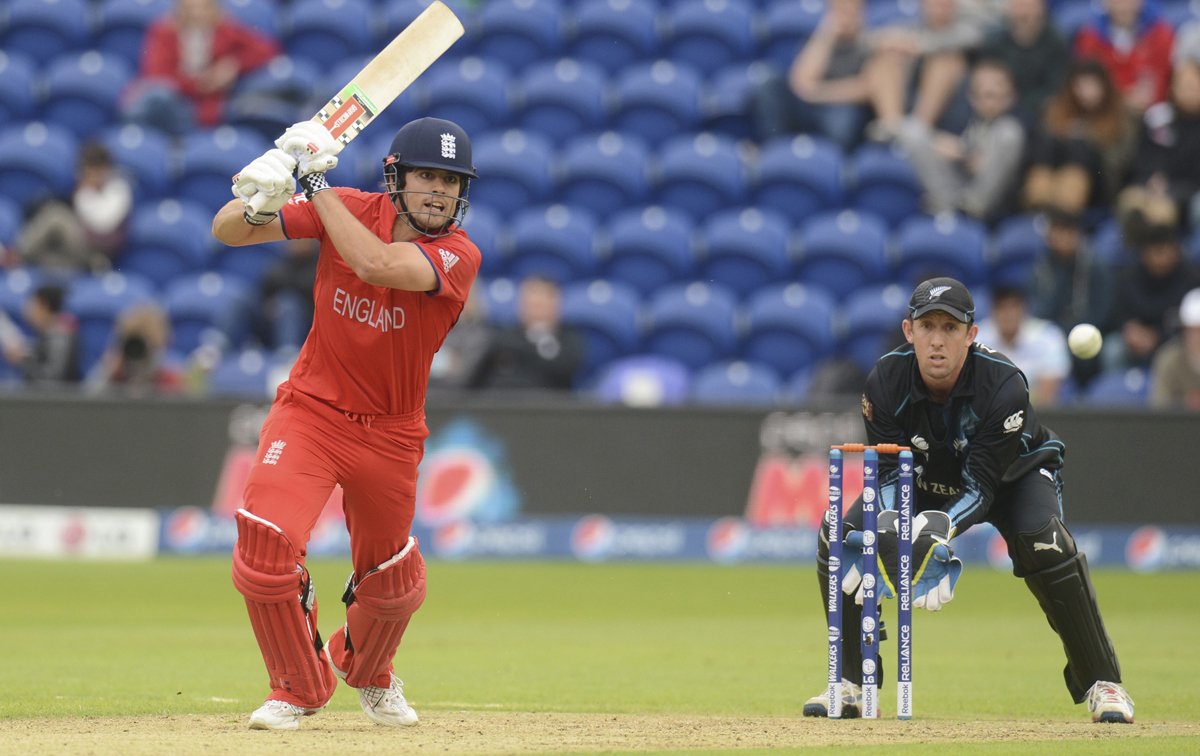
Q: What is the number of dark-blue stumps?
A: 3